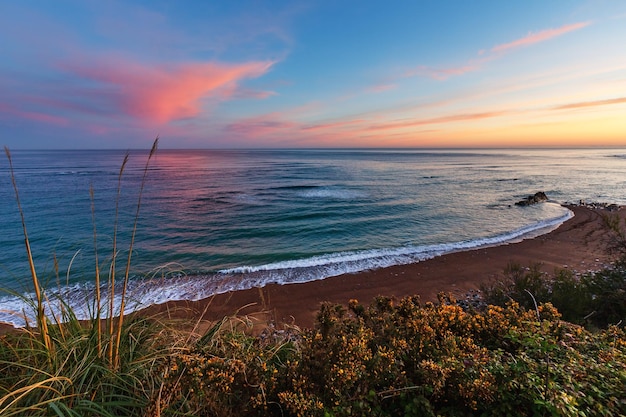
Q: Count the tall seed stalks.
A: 4